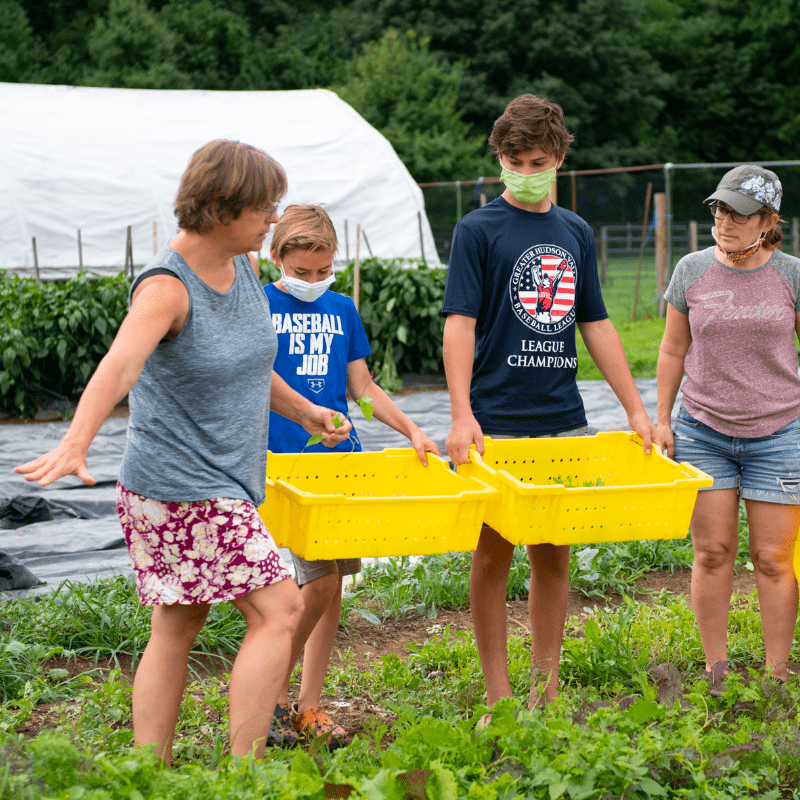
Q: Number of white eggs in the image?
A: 0